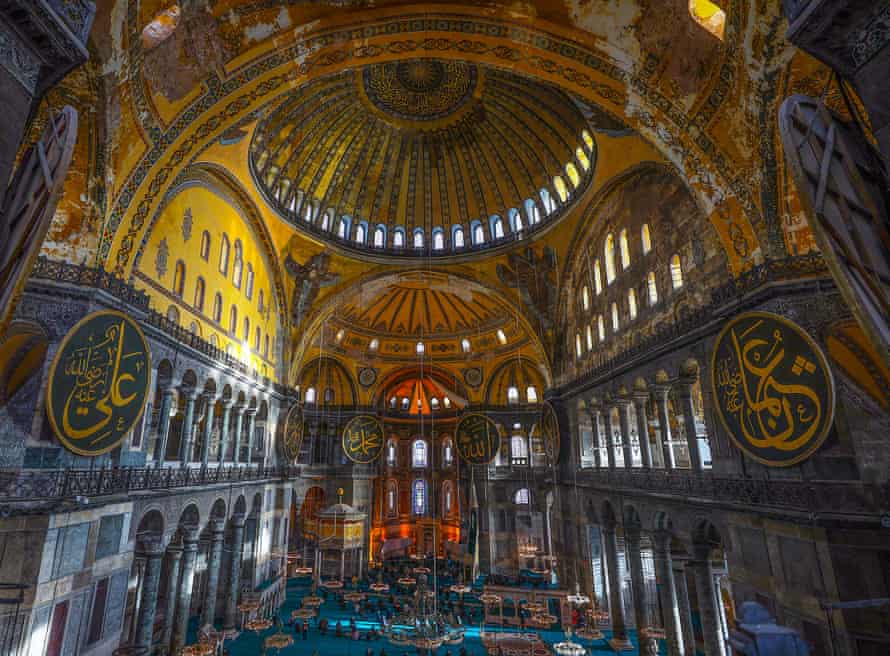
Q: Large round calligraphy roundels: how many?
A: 6